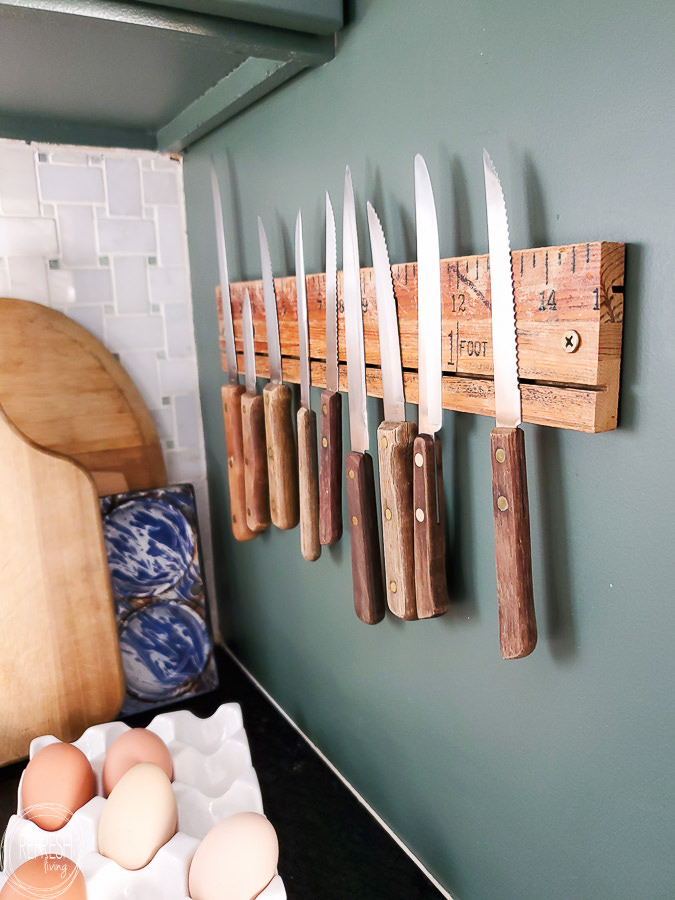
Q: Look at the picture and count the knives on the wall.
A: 9